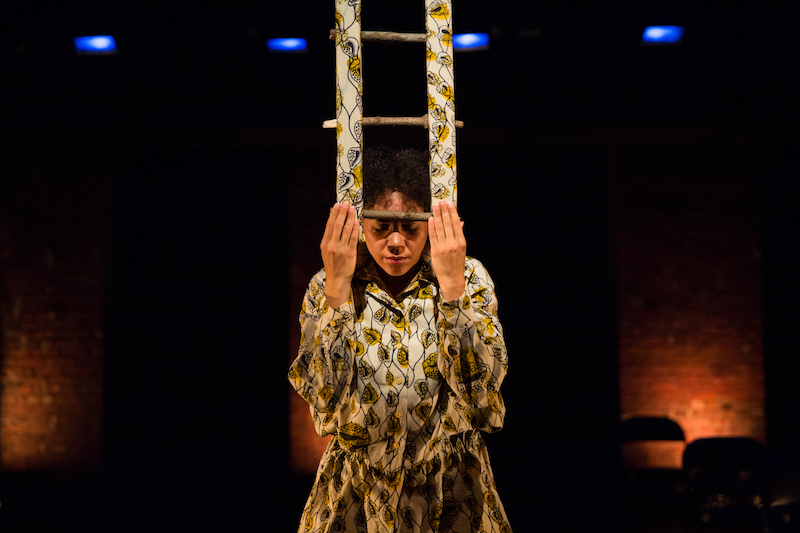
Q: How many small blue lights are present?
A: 4